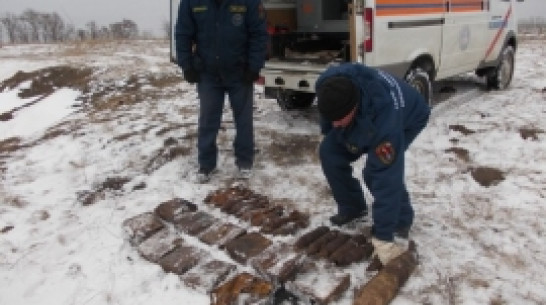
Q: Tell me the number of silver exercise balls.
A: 0